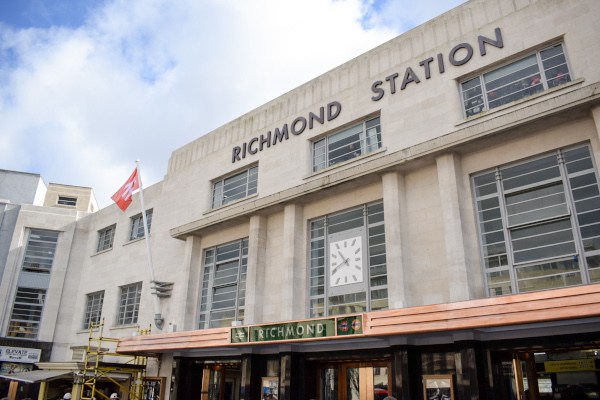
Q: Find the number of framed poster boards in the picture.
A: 3